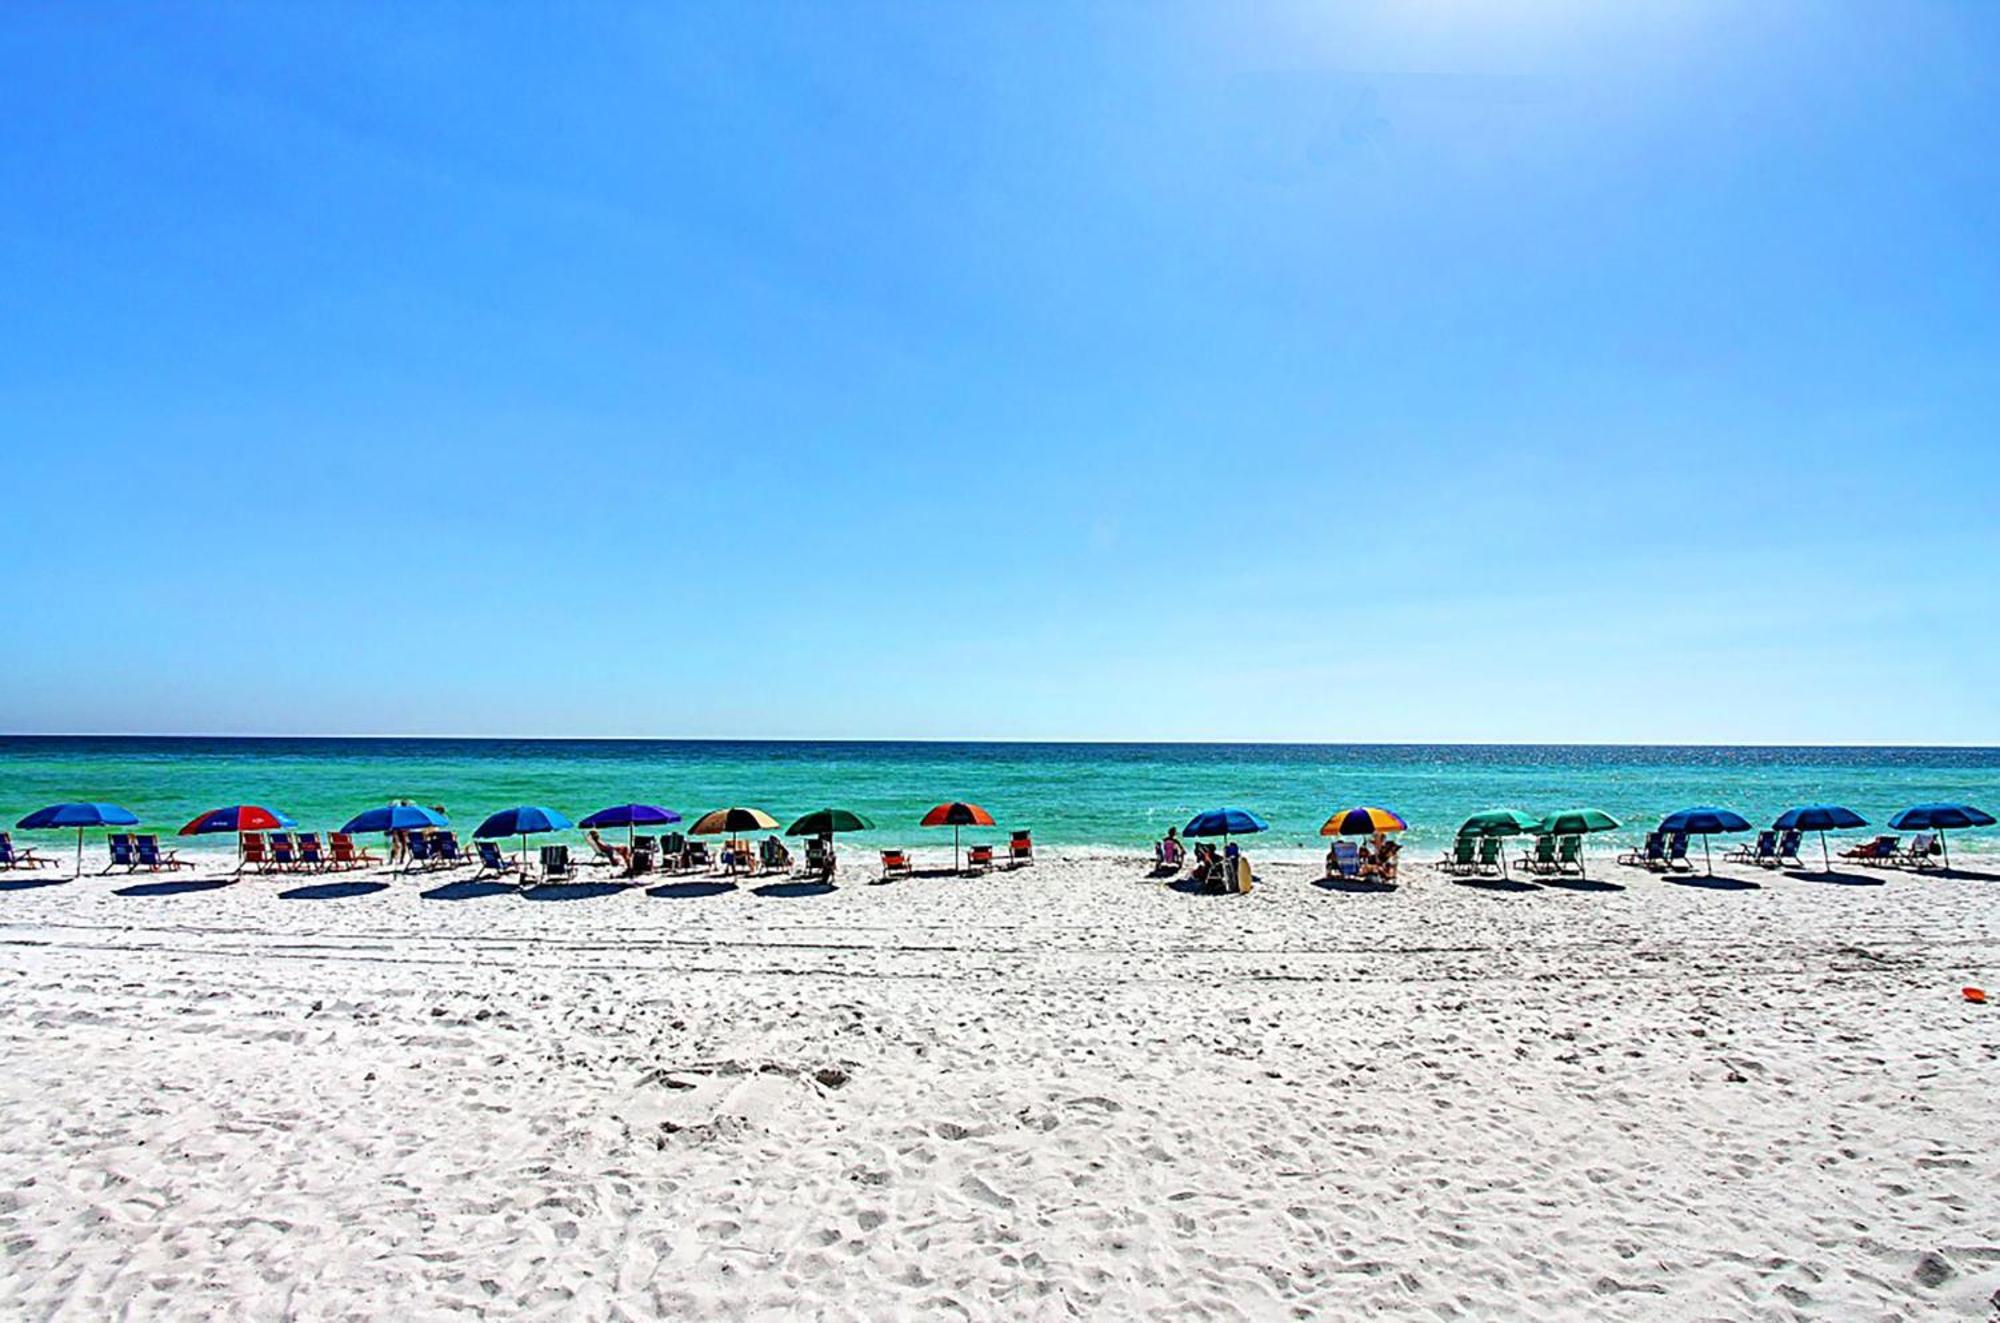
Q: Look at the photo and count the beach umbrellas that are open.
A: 15